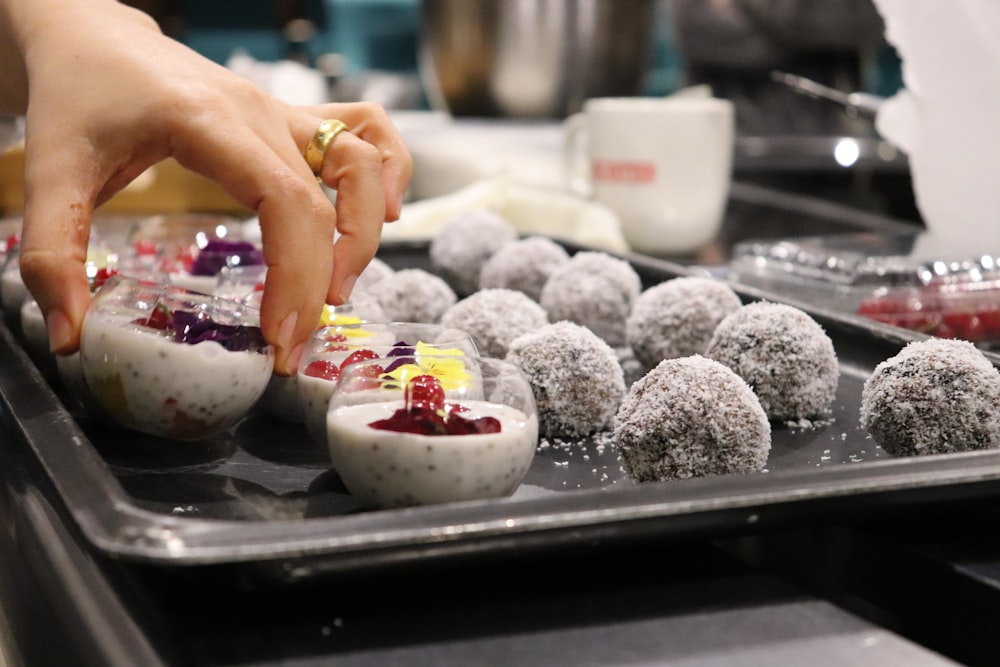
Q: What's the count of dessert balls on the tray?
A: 11